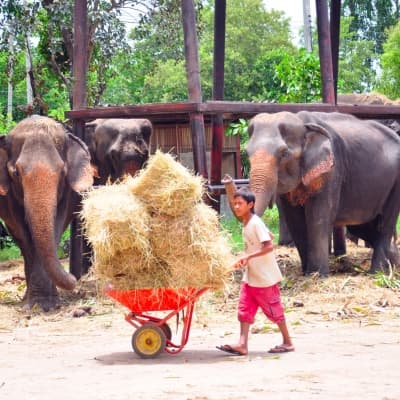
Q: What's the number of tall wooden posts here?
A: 5